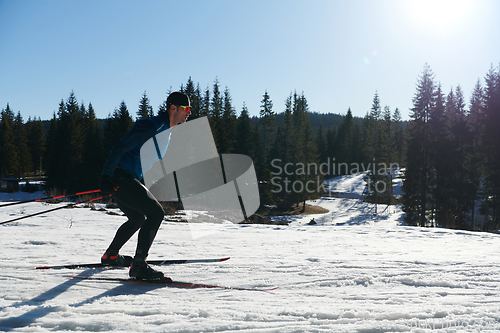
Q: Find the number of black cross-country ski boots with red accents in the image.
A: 2